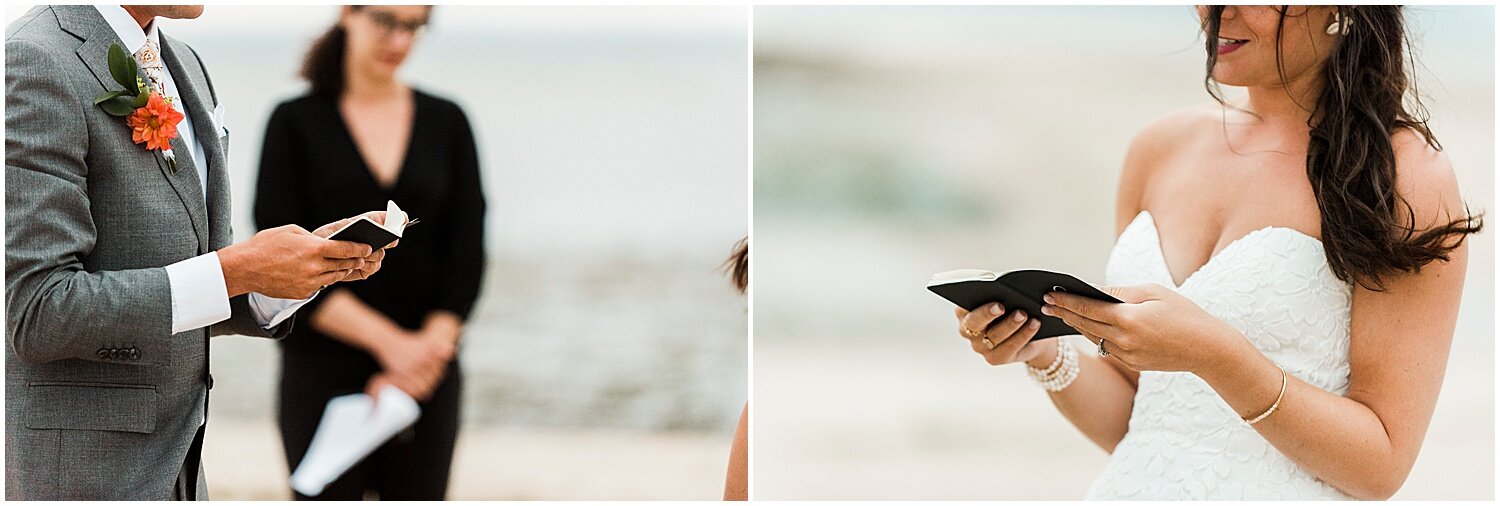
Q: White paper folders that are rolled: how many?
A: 1